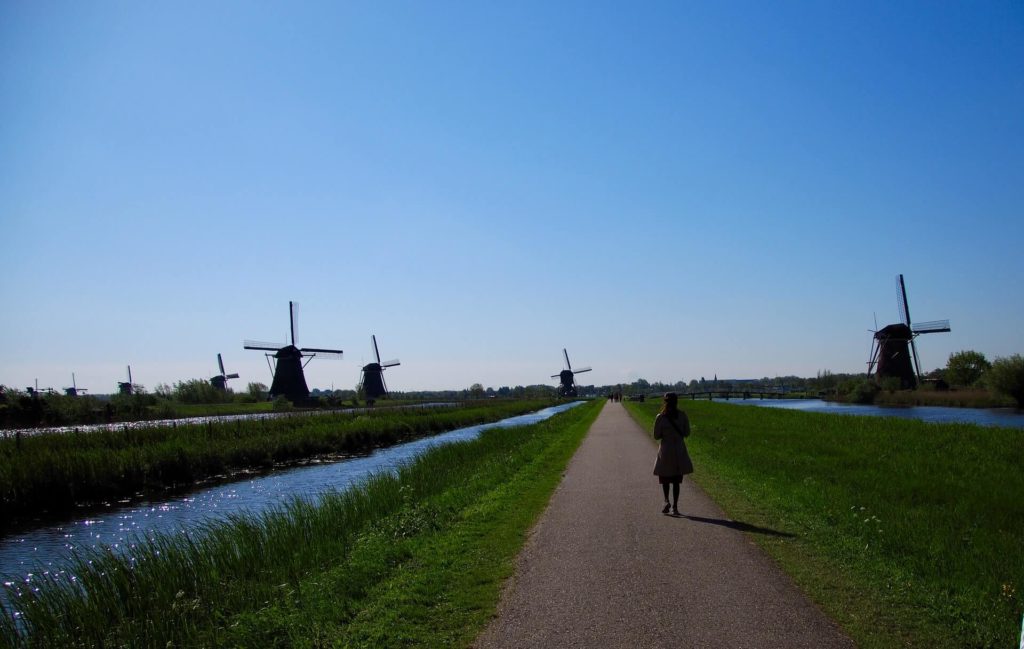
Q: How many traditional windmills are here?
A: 8